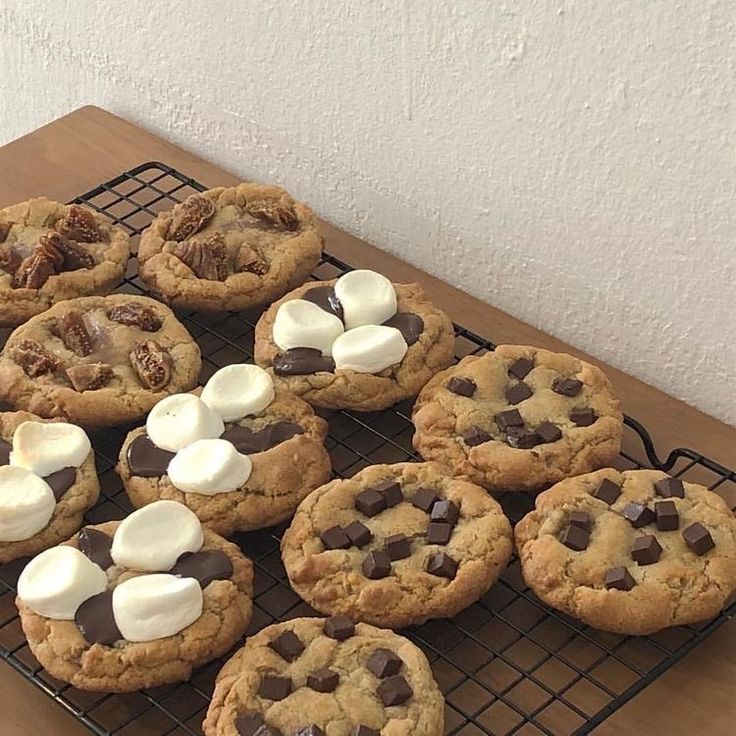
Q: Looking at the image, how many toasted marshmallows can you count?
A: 11